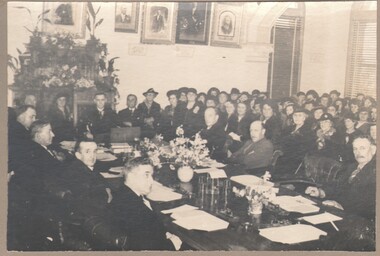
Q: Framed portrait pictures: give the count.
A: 5